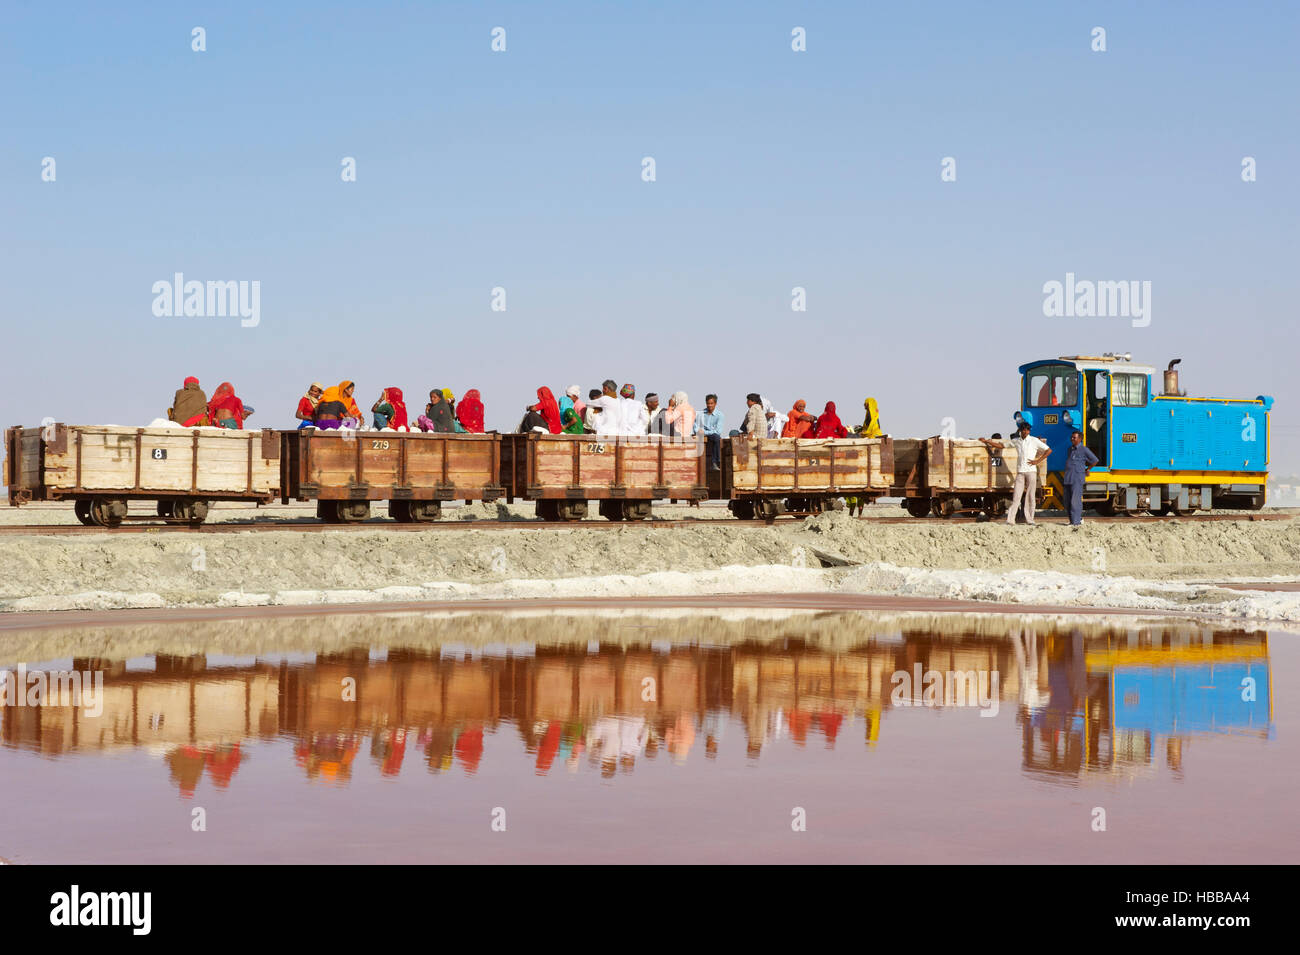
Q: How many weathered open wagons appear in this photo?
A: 5